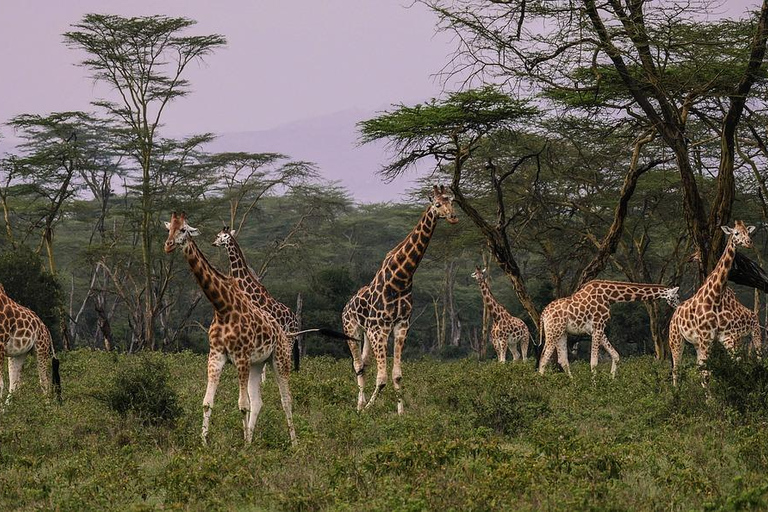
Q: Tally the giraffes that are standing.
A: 8